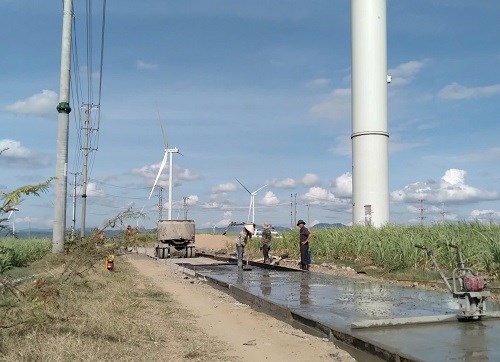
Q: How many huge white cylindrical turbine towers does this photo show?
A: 1